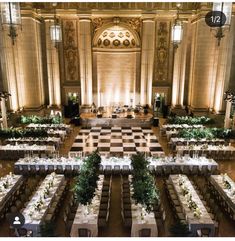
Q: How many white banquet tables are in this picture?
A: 15